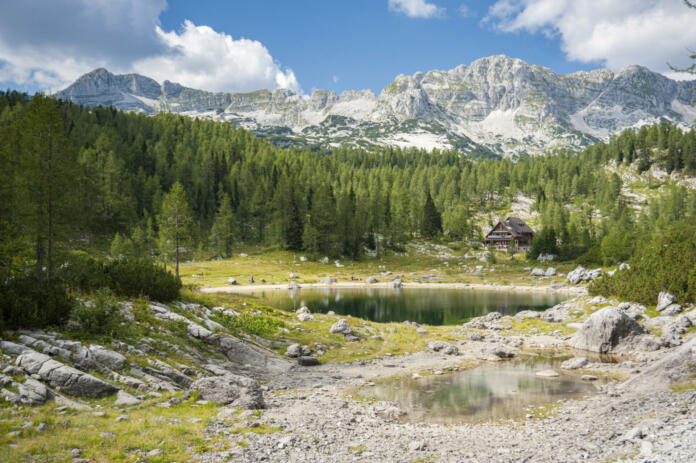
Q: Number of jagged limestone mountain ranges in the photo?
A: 1